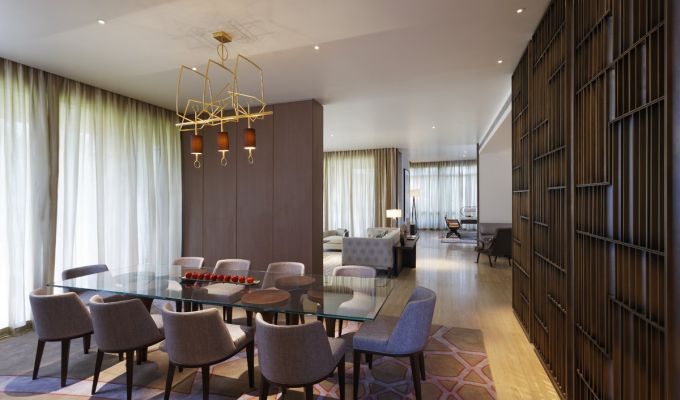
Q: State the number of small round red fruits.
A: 10